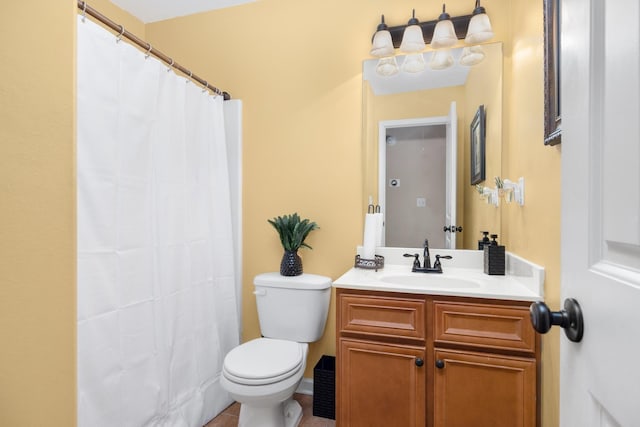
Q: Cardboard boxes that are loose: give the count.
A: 0